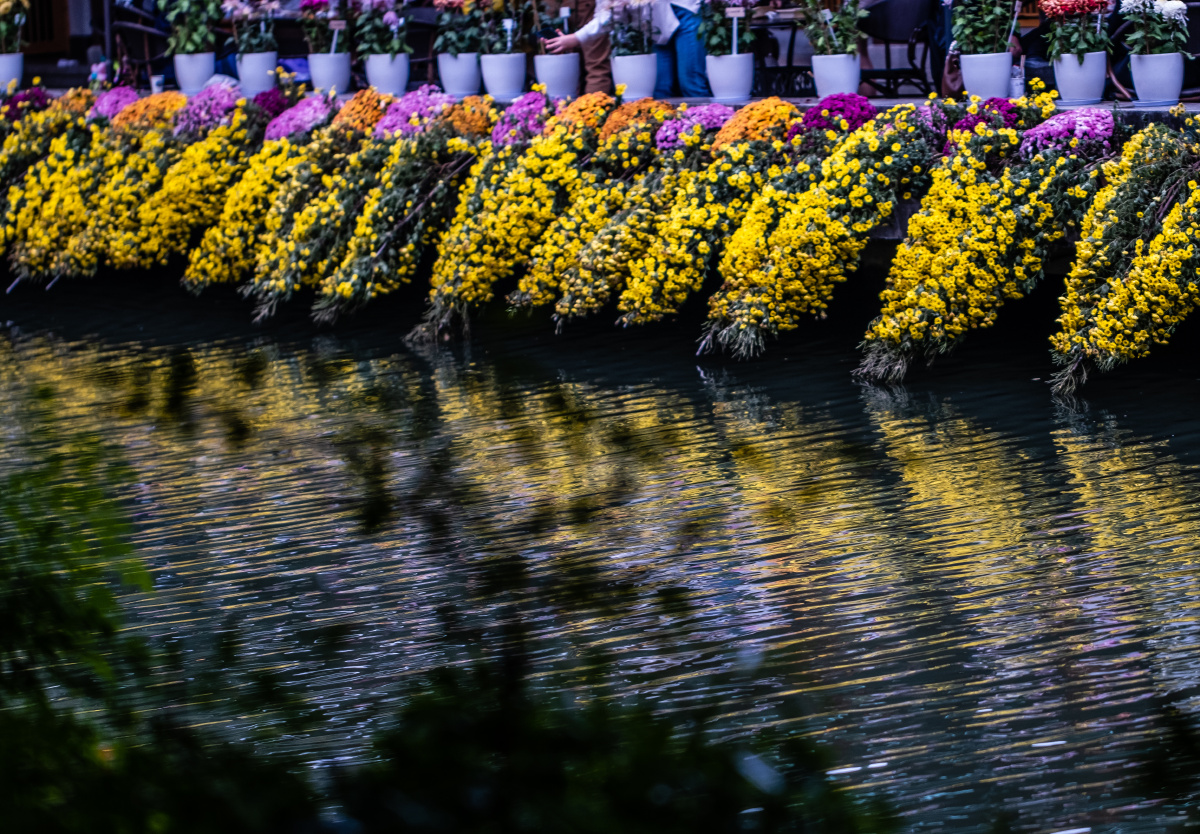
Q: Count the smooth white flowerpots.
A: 14